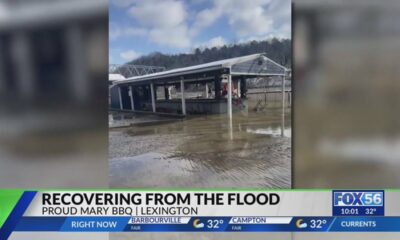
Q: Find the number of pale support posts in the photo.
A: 6